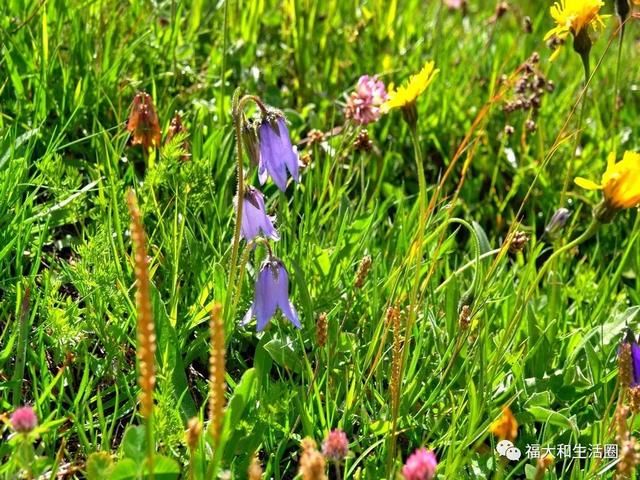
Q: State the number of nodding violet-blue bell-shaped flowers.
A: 3